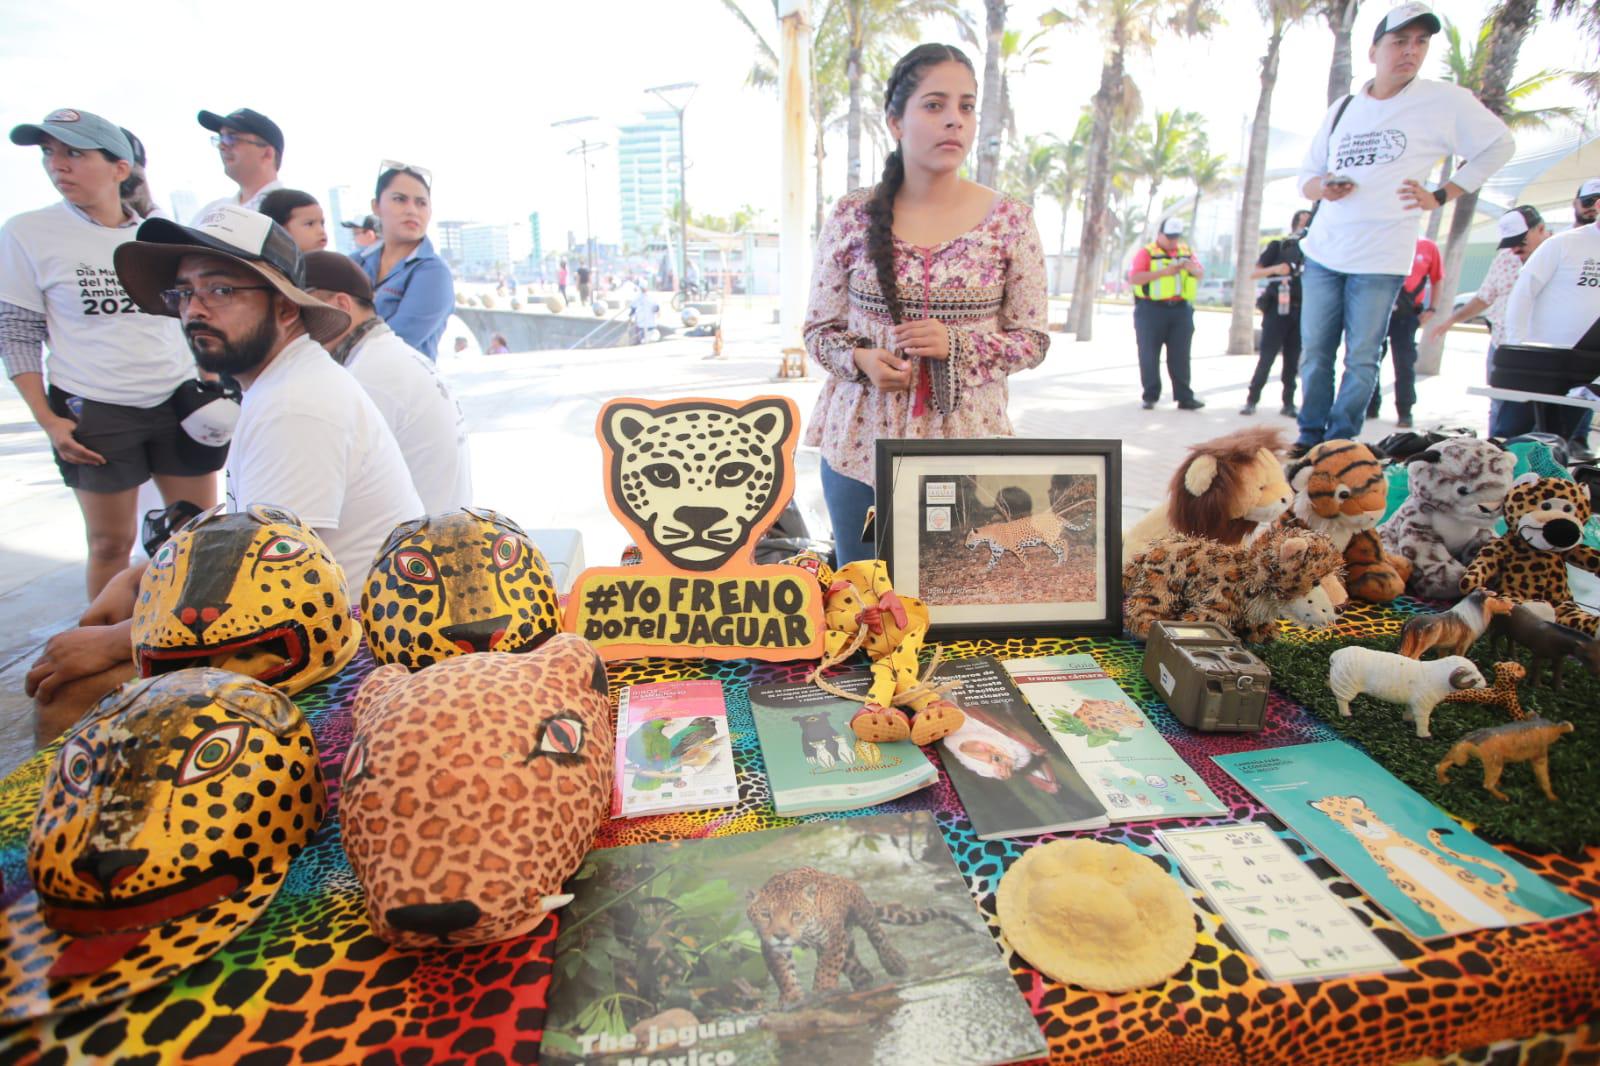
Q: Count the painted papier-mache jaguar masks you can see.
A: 4